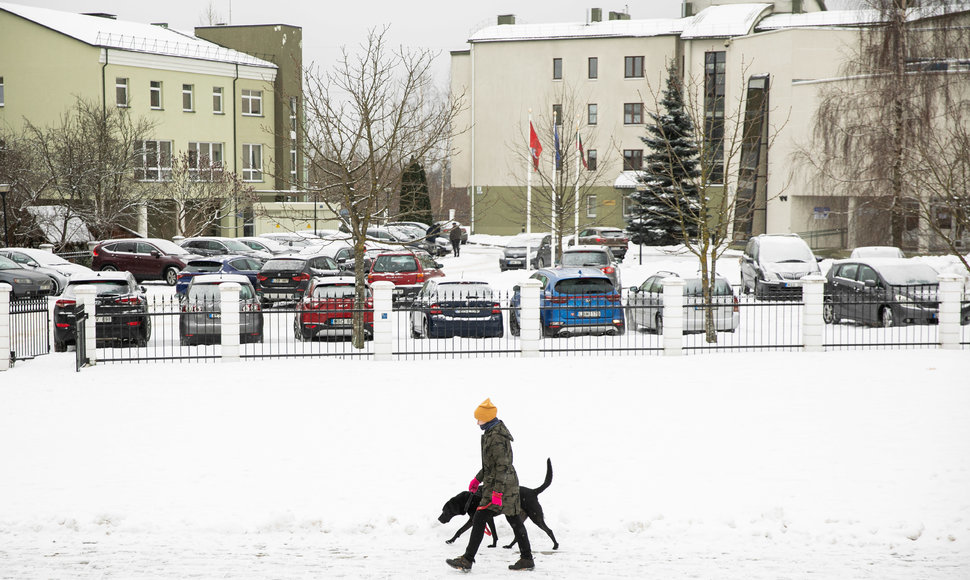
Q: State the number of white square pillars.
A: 8